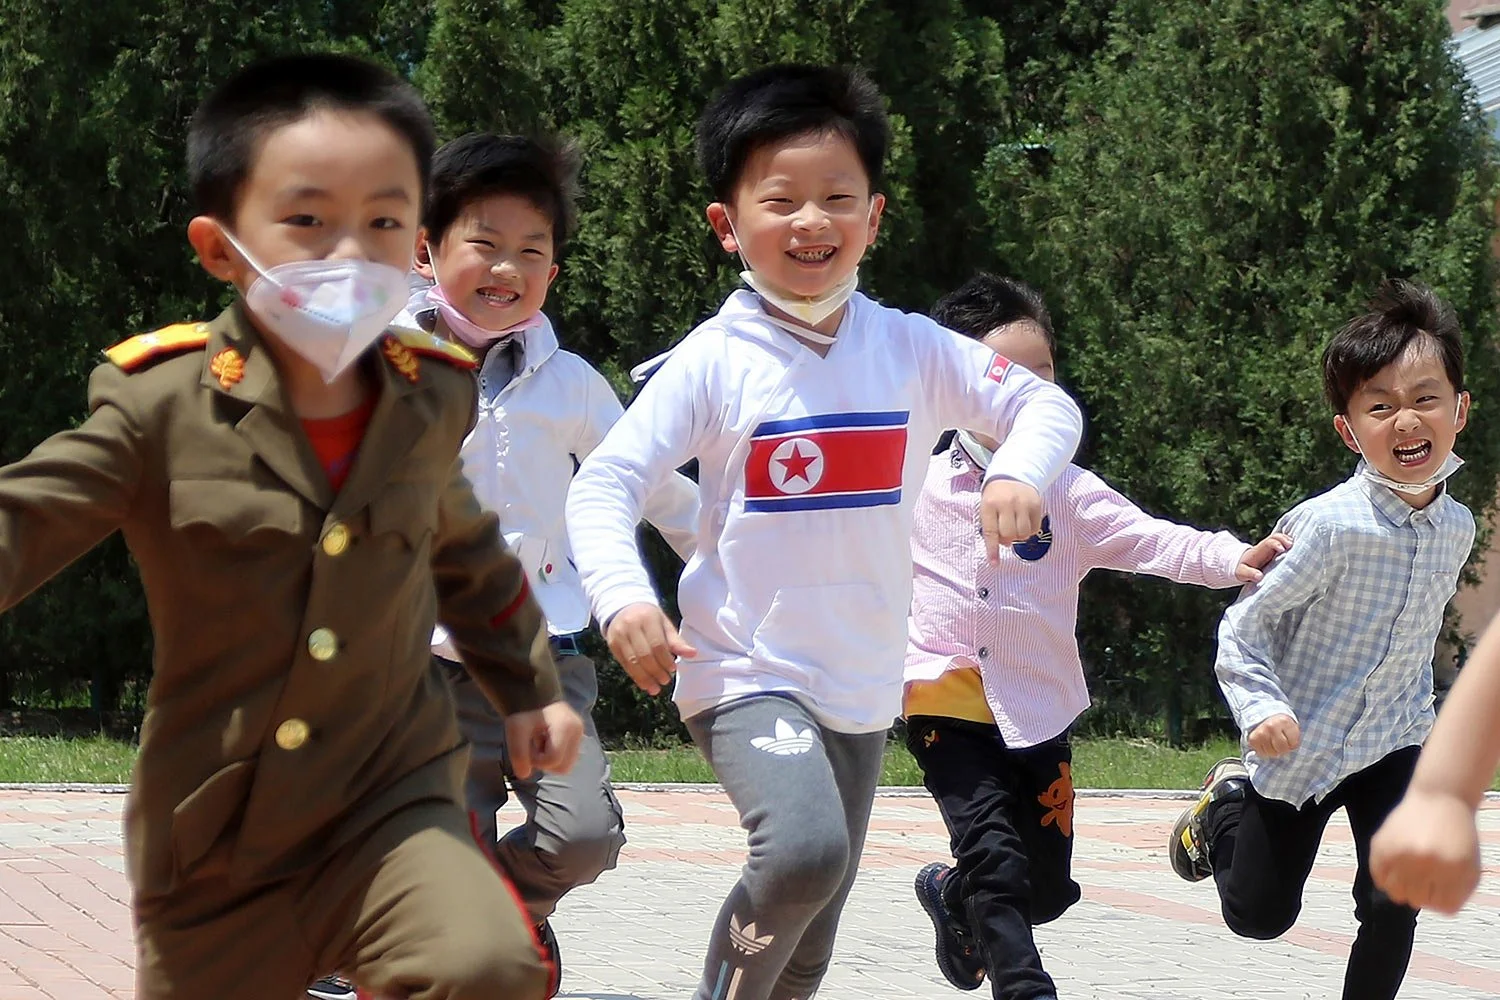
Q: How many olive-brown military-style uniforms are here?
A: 1